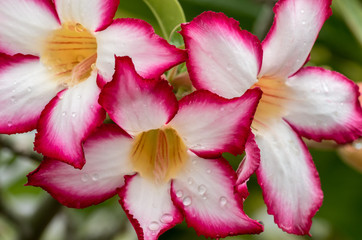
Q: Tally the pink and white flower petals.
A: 15